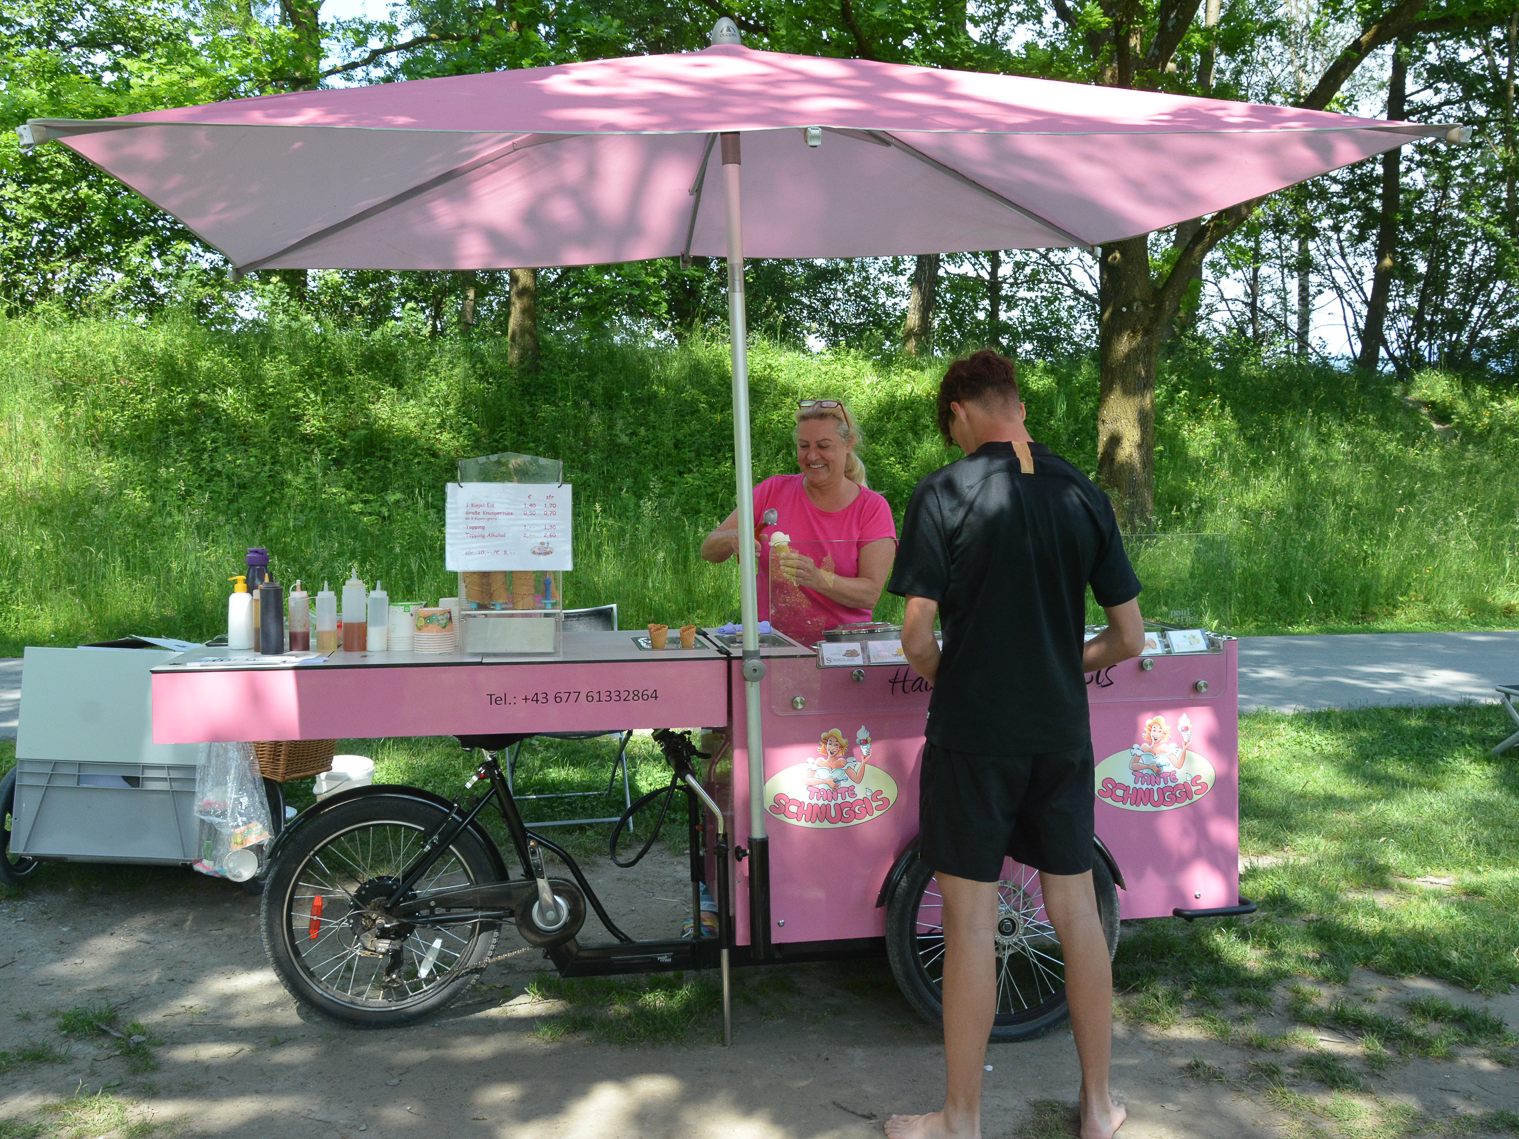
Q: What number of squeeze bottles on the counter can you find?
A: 6